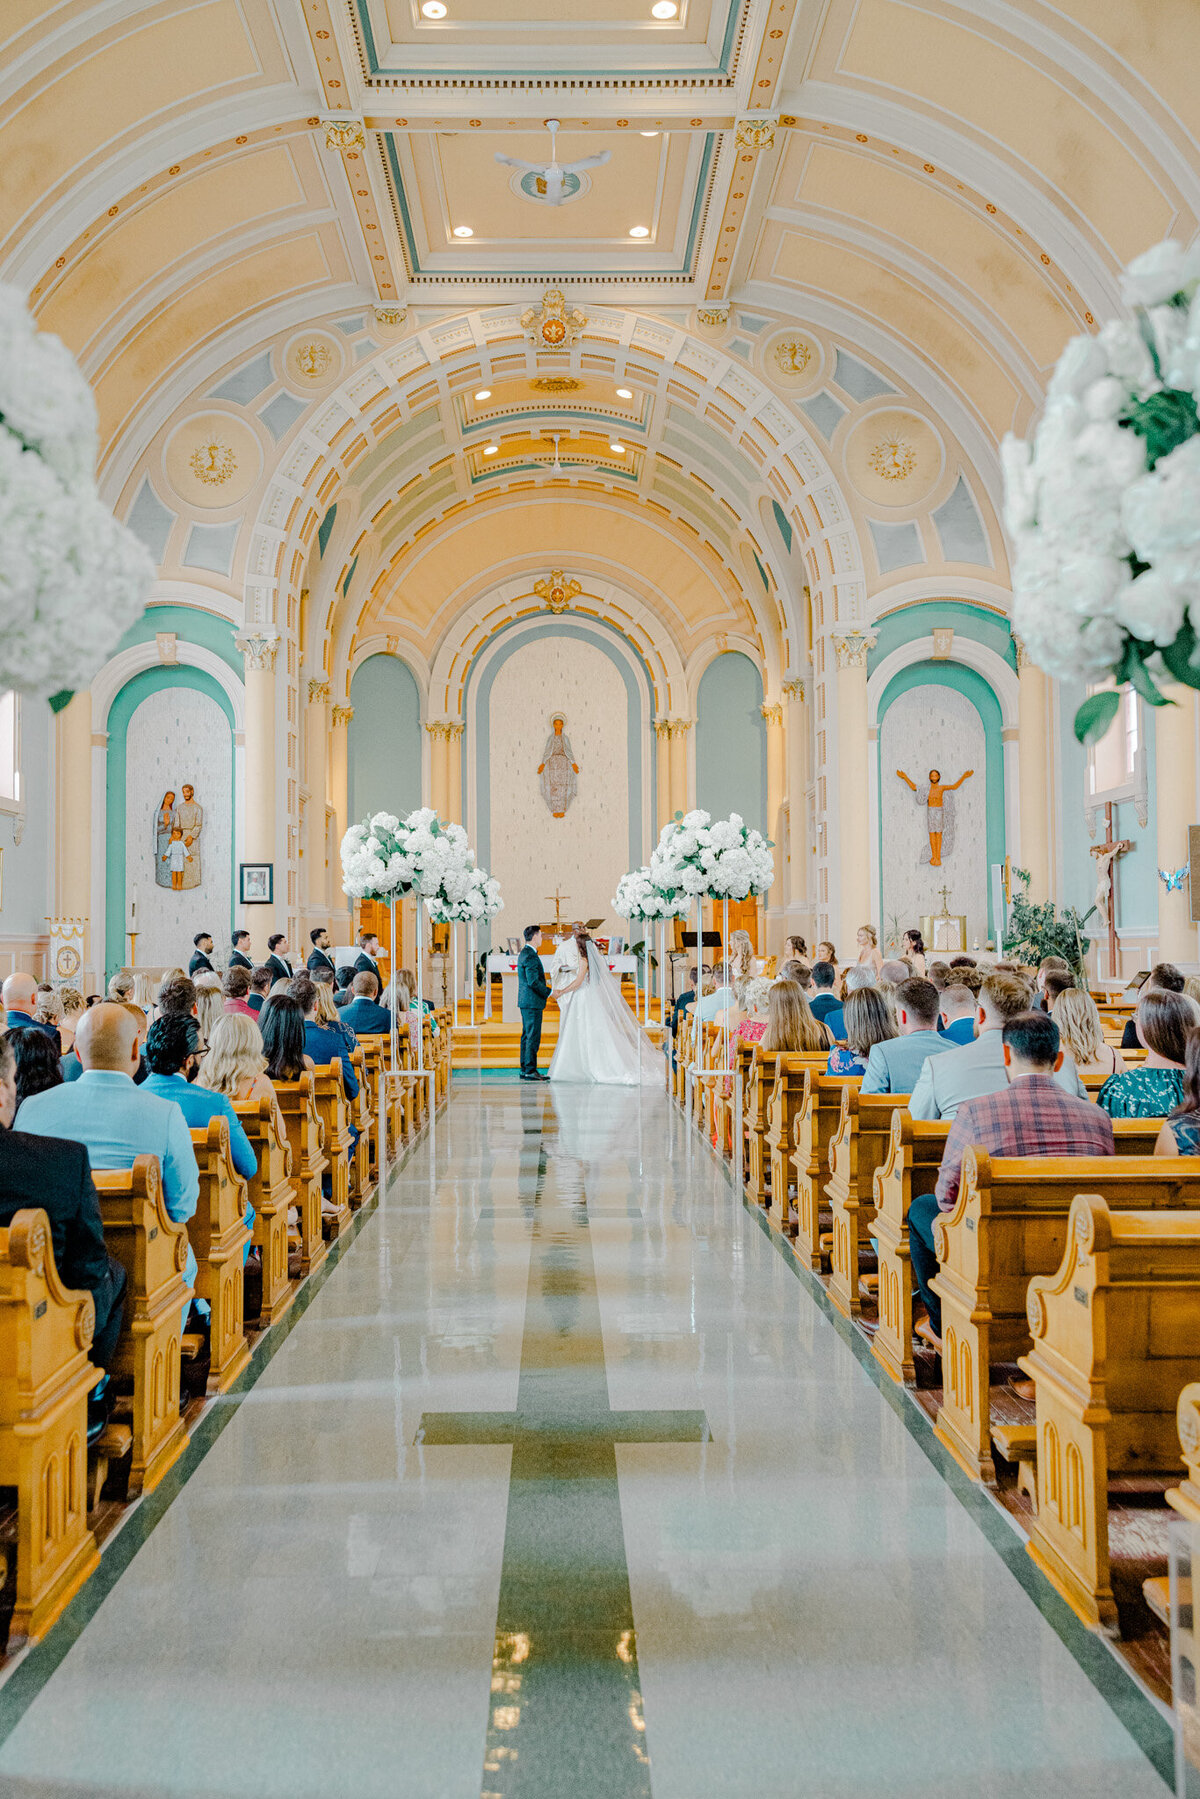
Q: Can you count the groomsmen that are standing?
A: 5